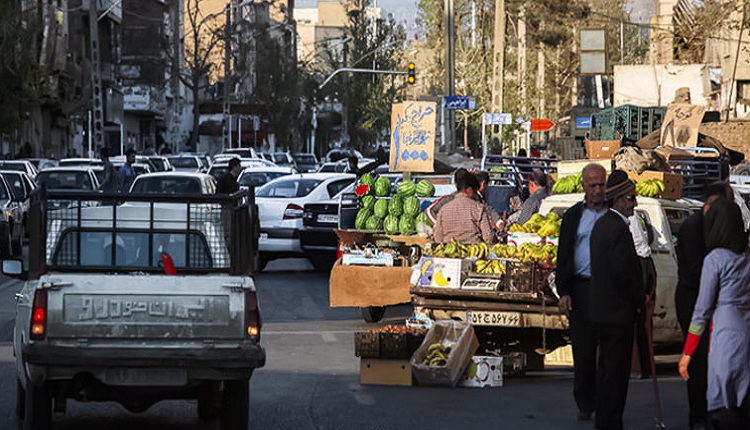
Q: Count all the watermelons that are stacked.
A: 13